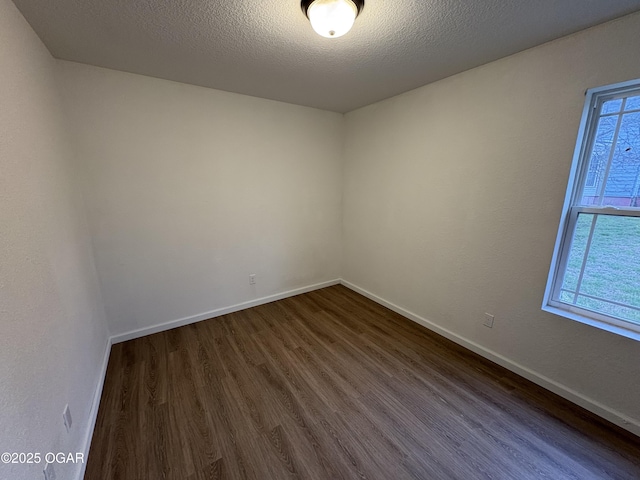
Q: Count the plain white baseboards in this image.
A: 3